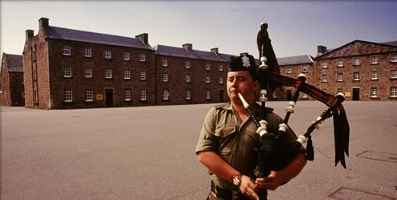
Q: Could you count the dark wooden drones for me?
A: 3